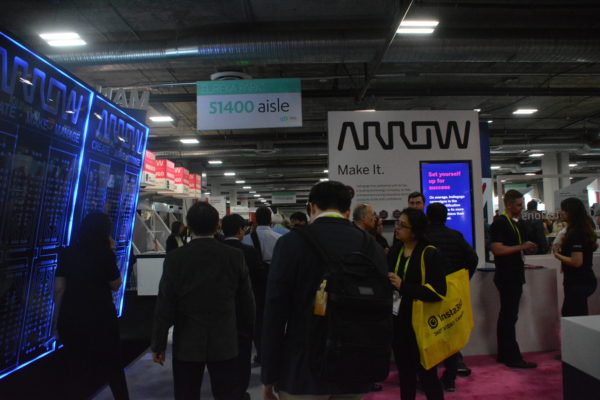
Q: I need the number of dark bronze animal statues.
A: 0